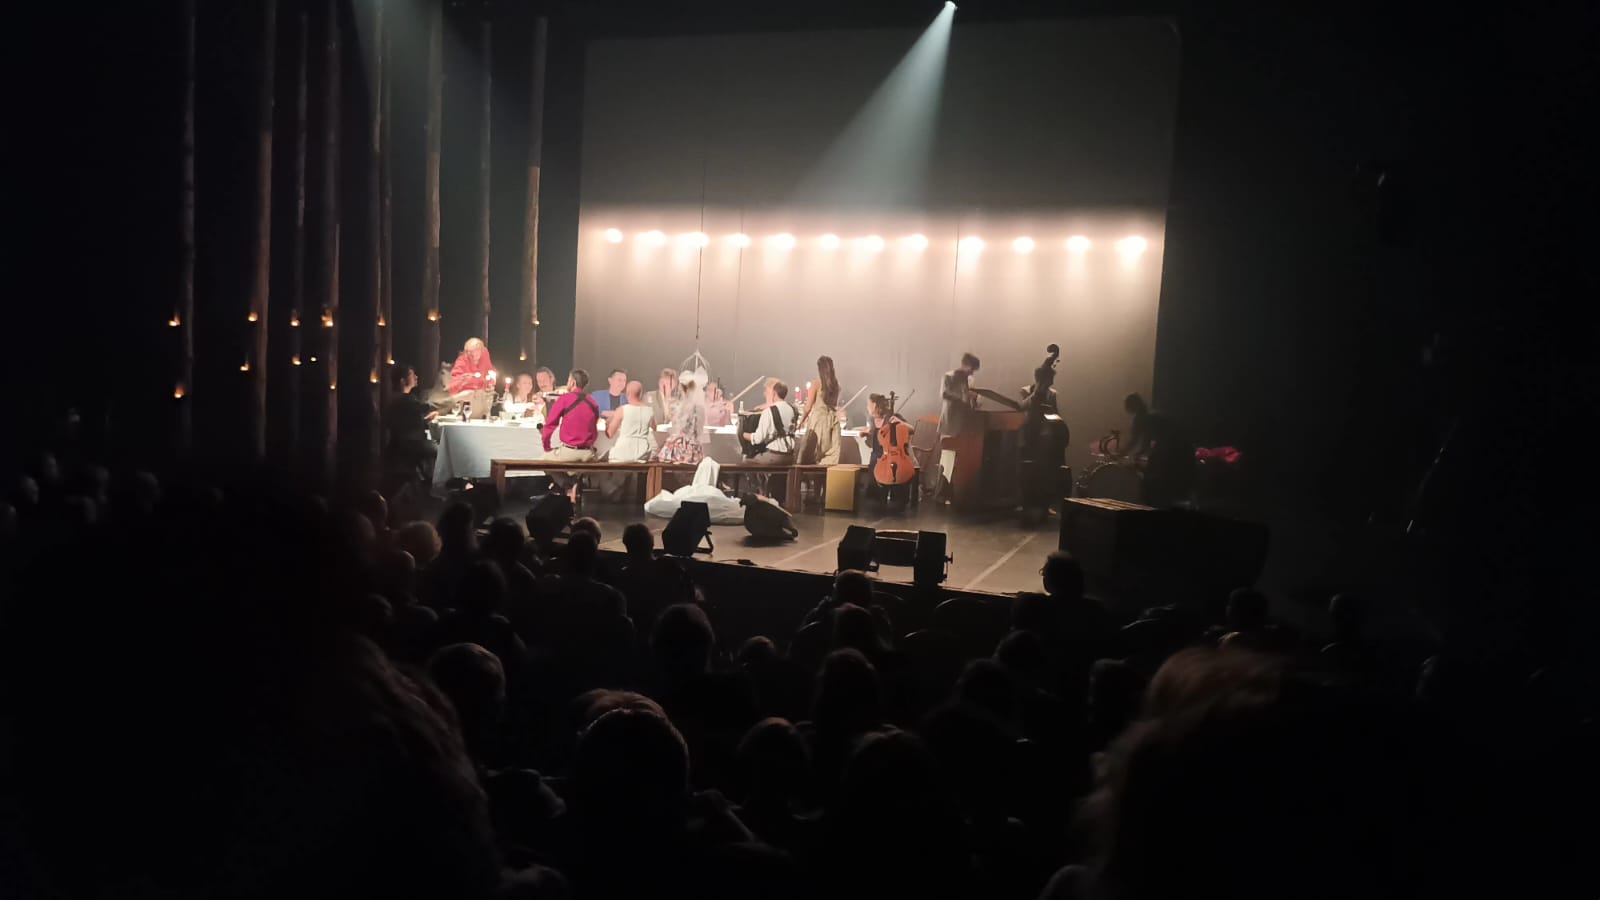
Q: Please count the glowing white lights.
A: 13